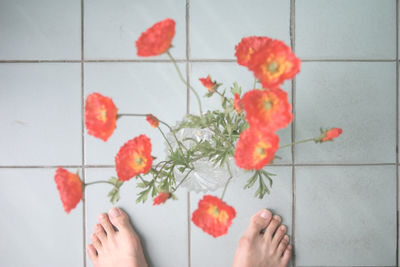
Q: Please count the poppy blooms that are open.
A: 9